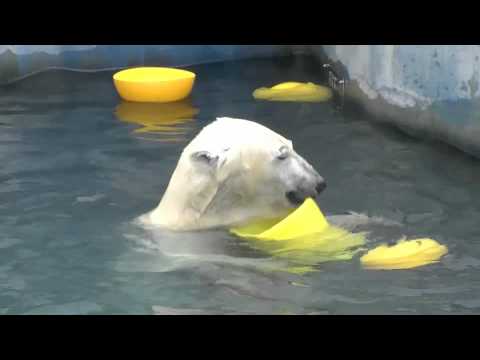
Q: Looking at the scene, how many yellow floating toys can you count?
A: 4